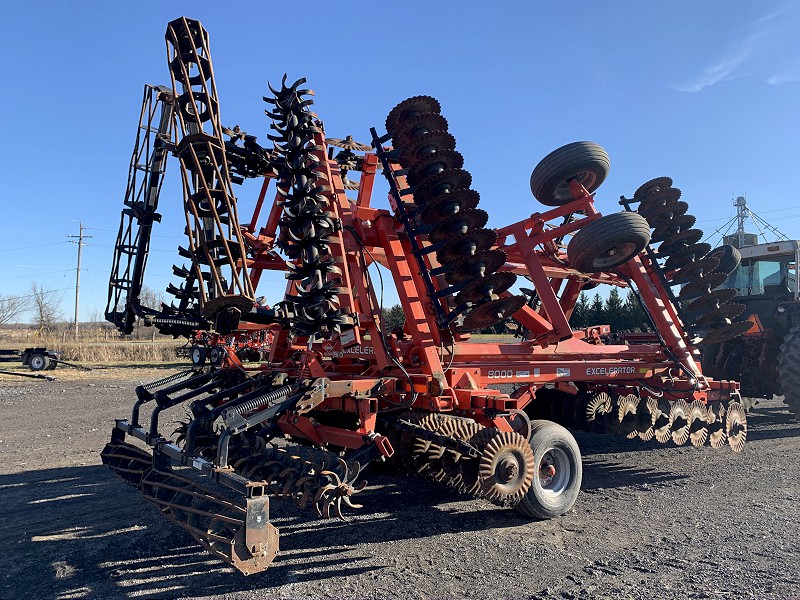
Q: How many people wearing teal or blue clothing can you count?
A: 0